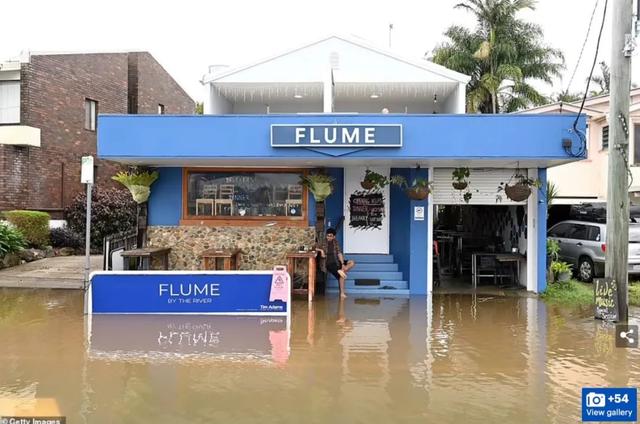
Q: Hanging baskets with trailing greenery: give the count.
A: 4